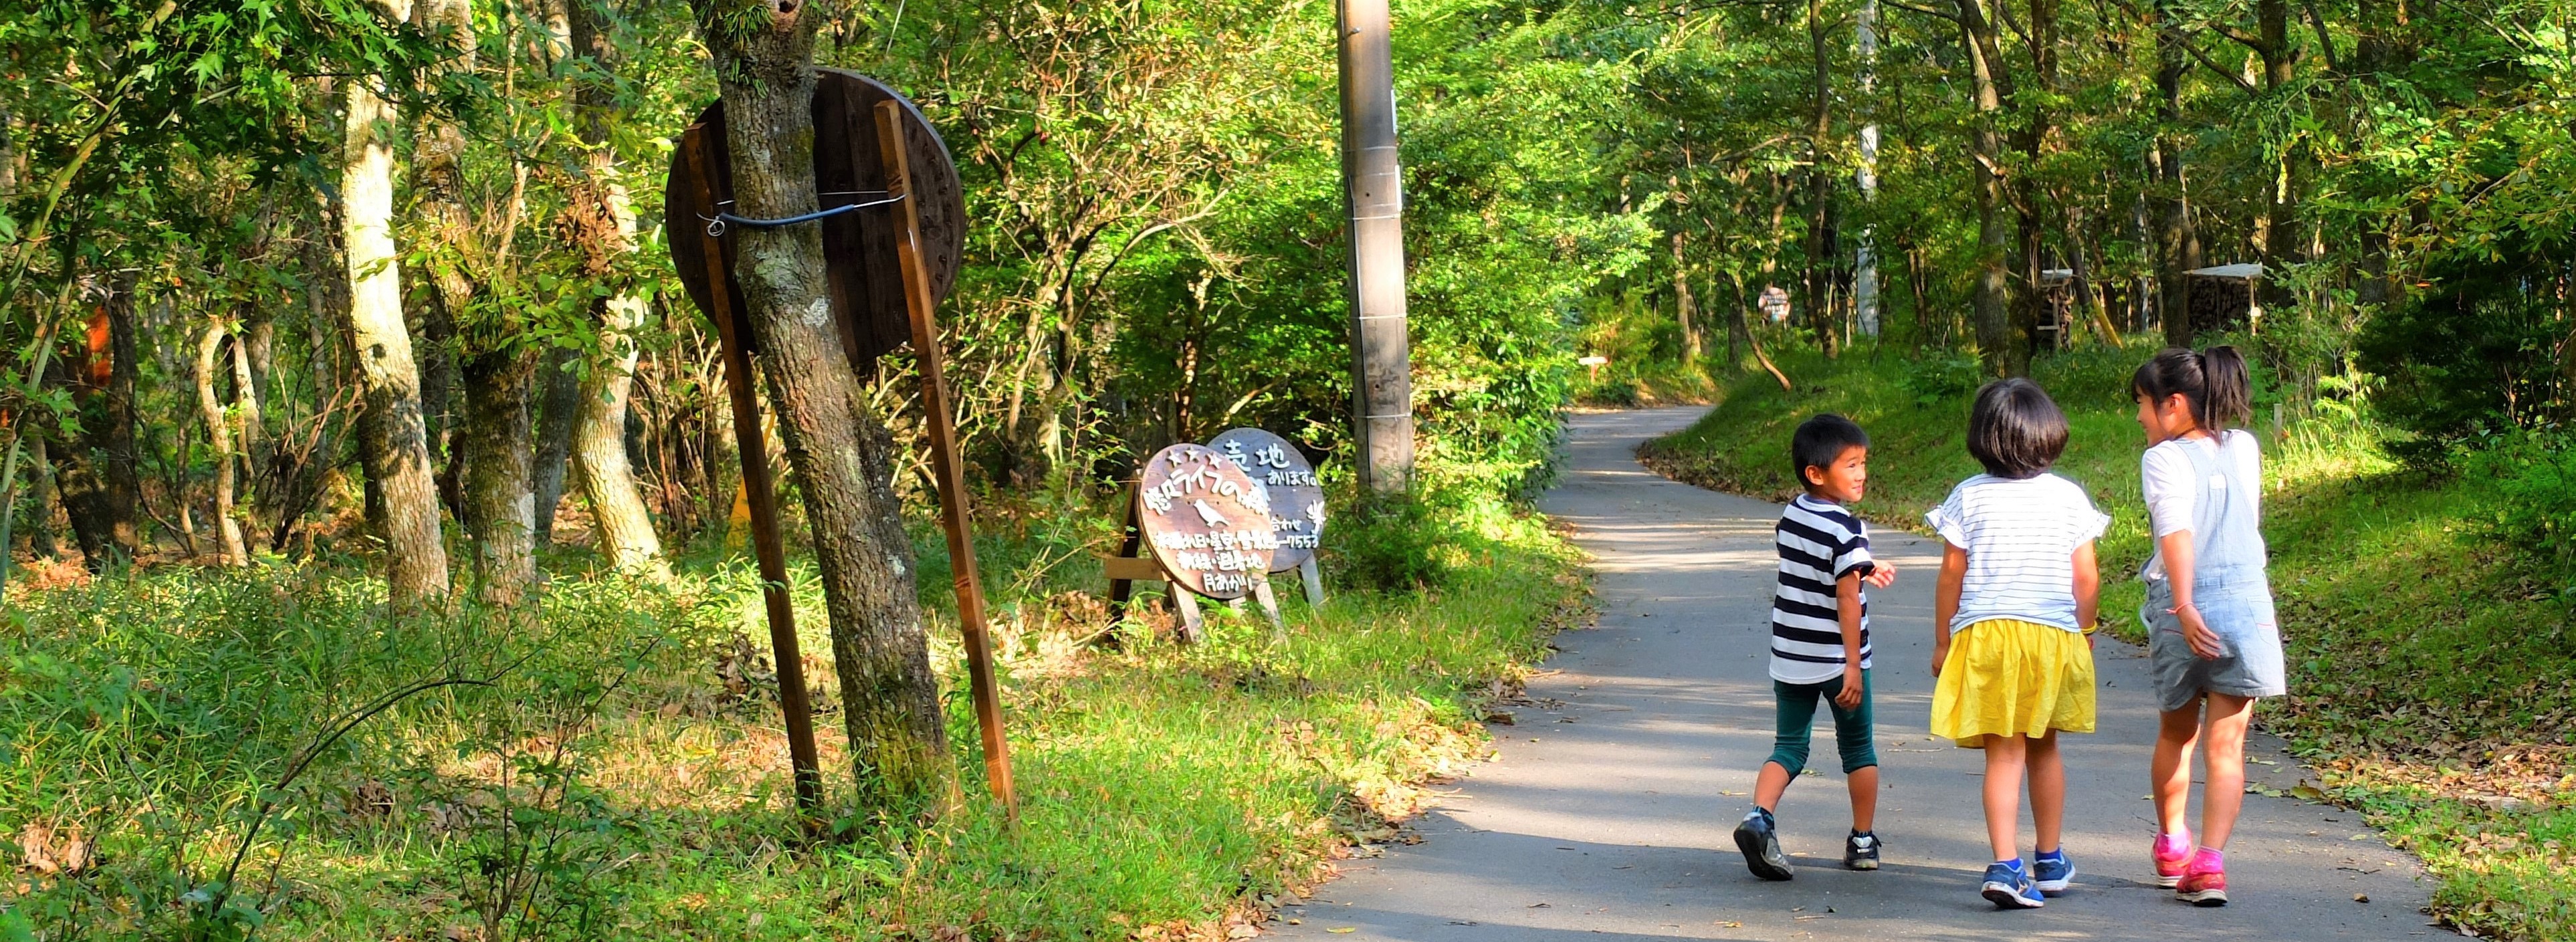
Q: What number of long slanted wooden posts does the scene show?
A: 2